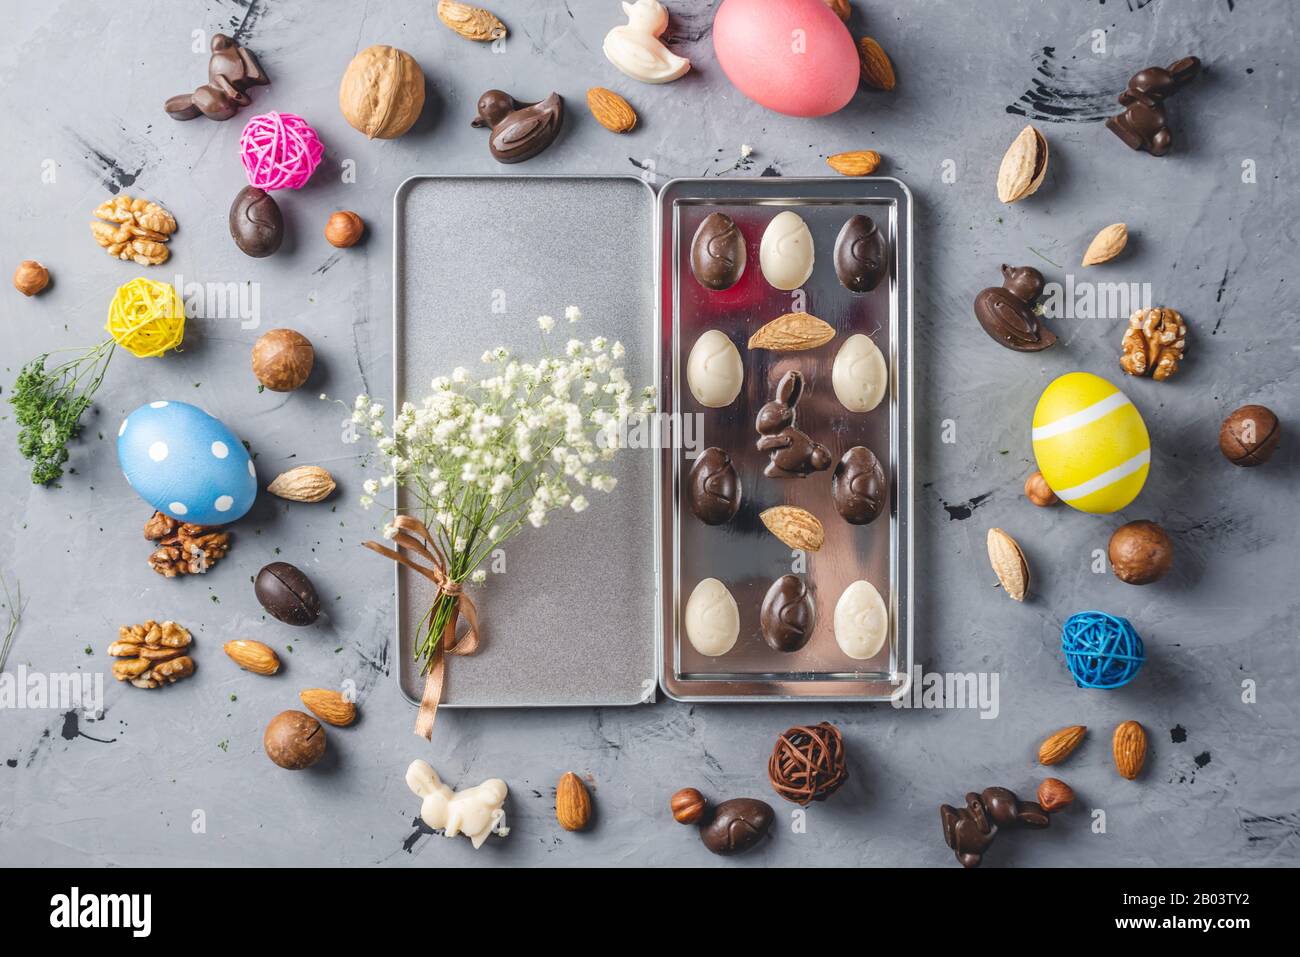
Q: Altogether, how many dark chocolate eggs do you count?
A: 8